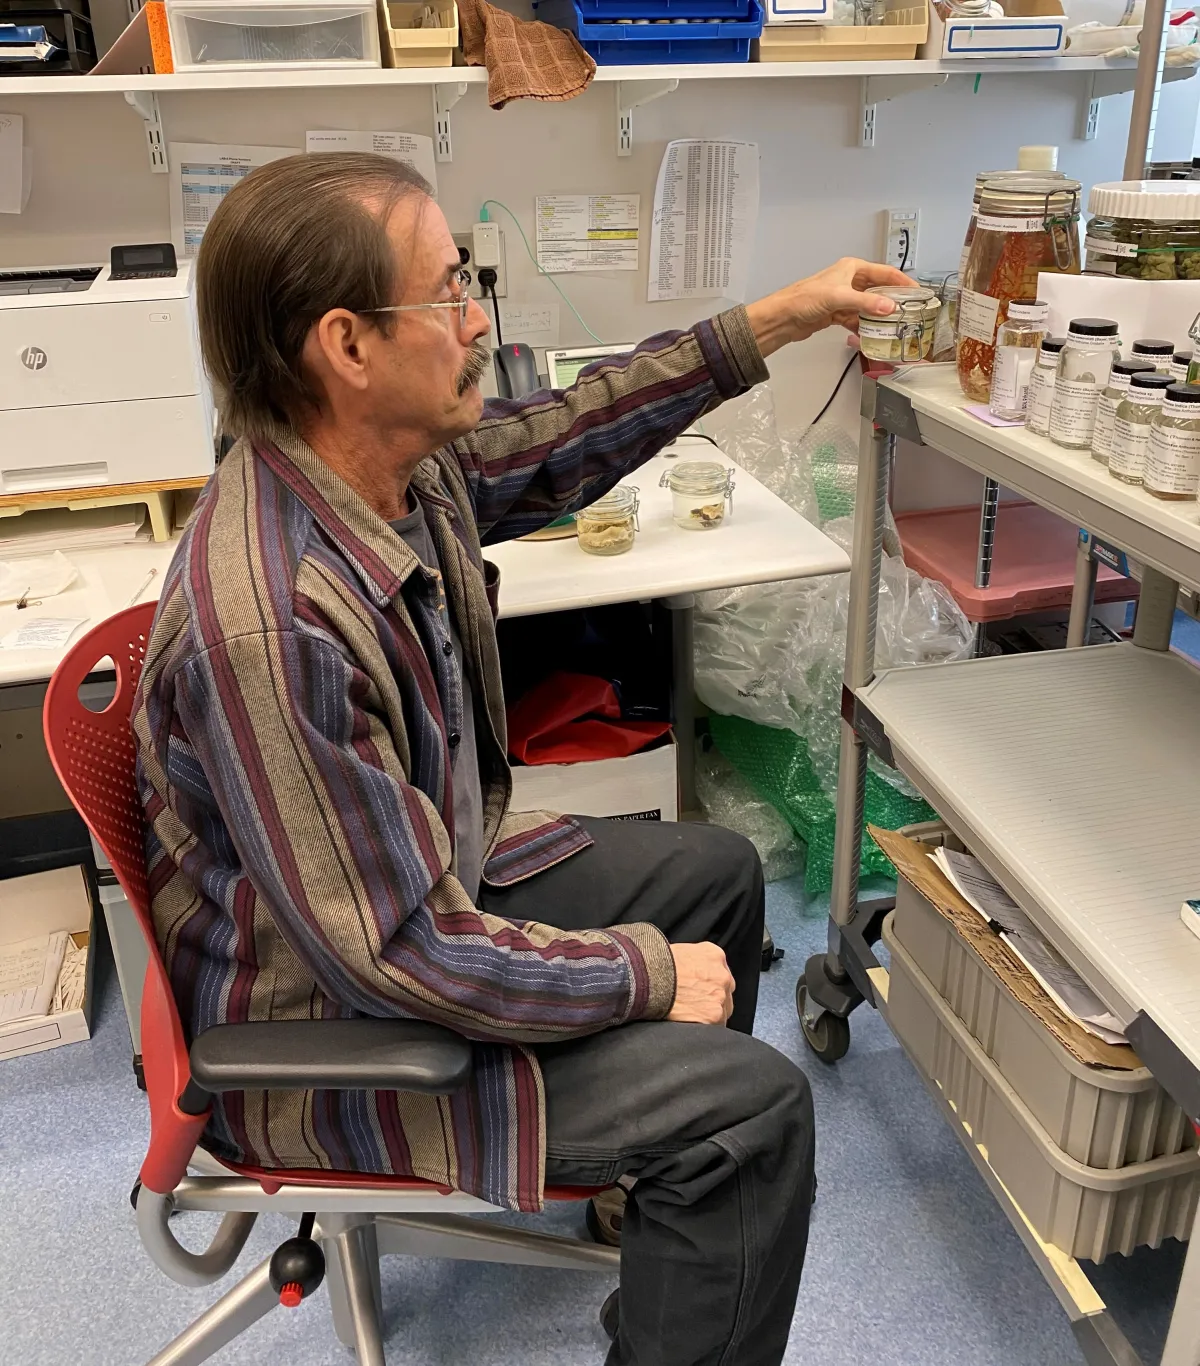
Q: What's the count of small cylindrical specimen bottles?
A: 8